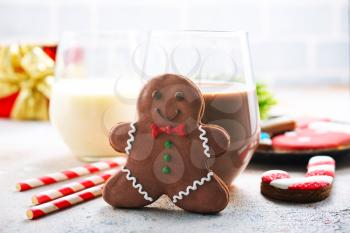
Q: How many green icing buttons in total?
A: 3